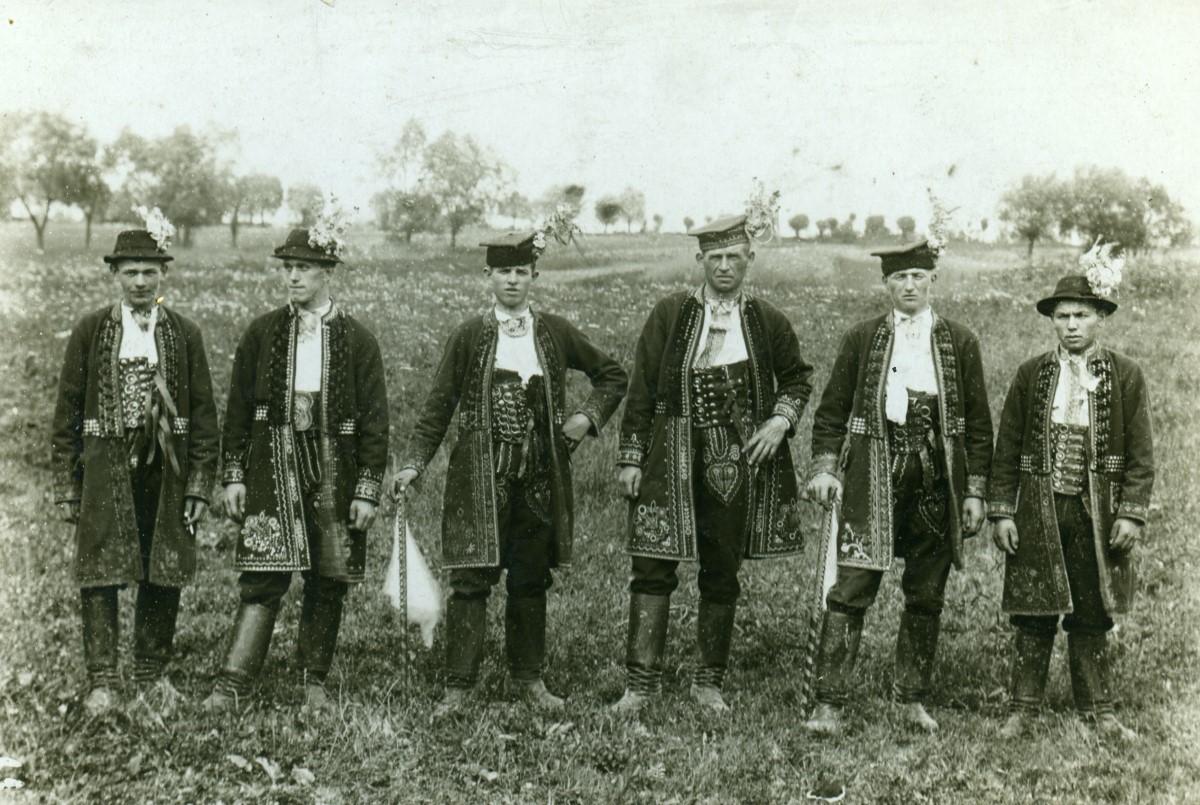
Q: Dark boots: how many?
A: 12